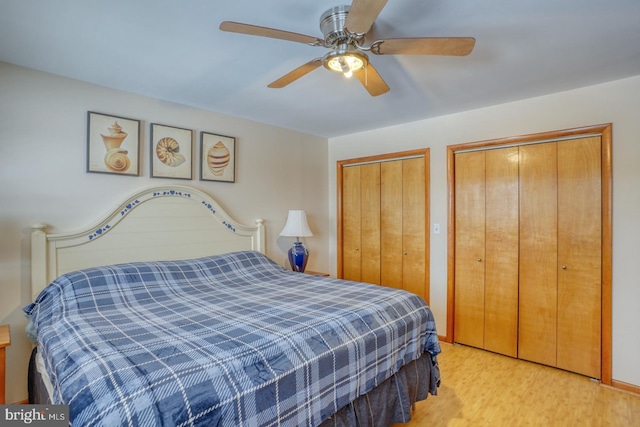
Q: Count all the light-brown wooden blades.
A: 5